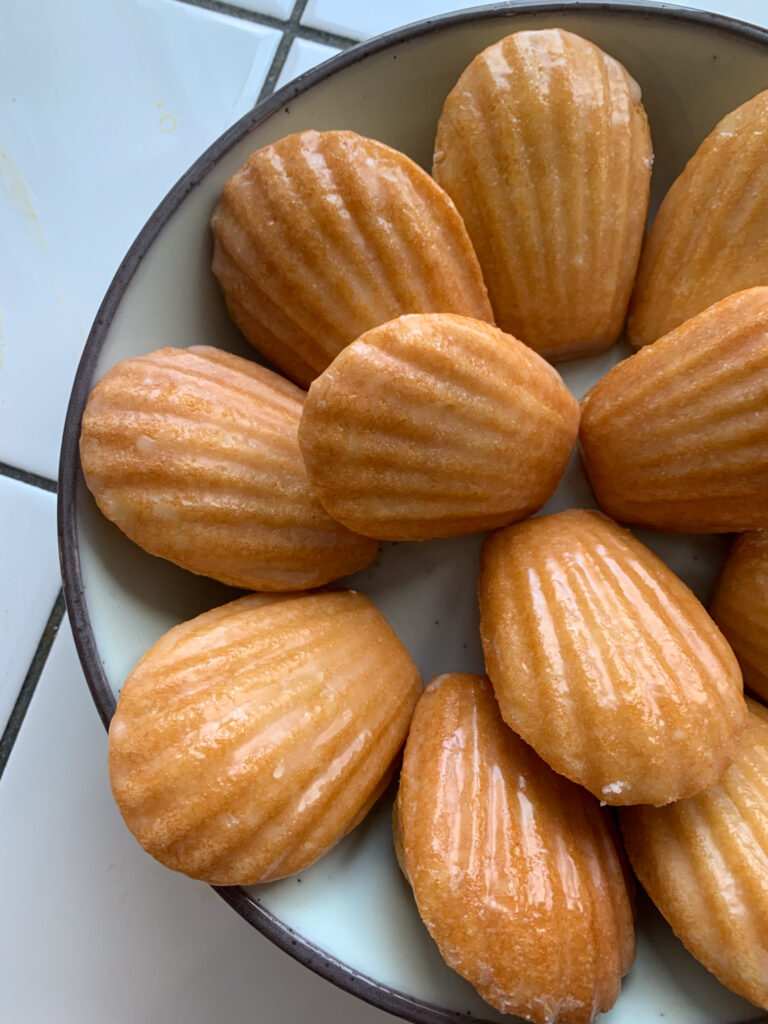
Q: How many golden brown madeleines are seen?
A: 11